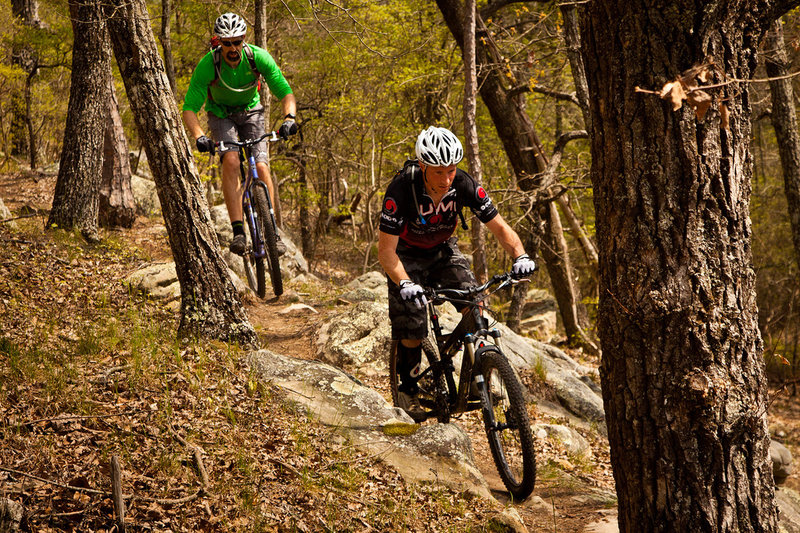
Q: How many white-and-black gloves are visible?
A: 2